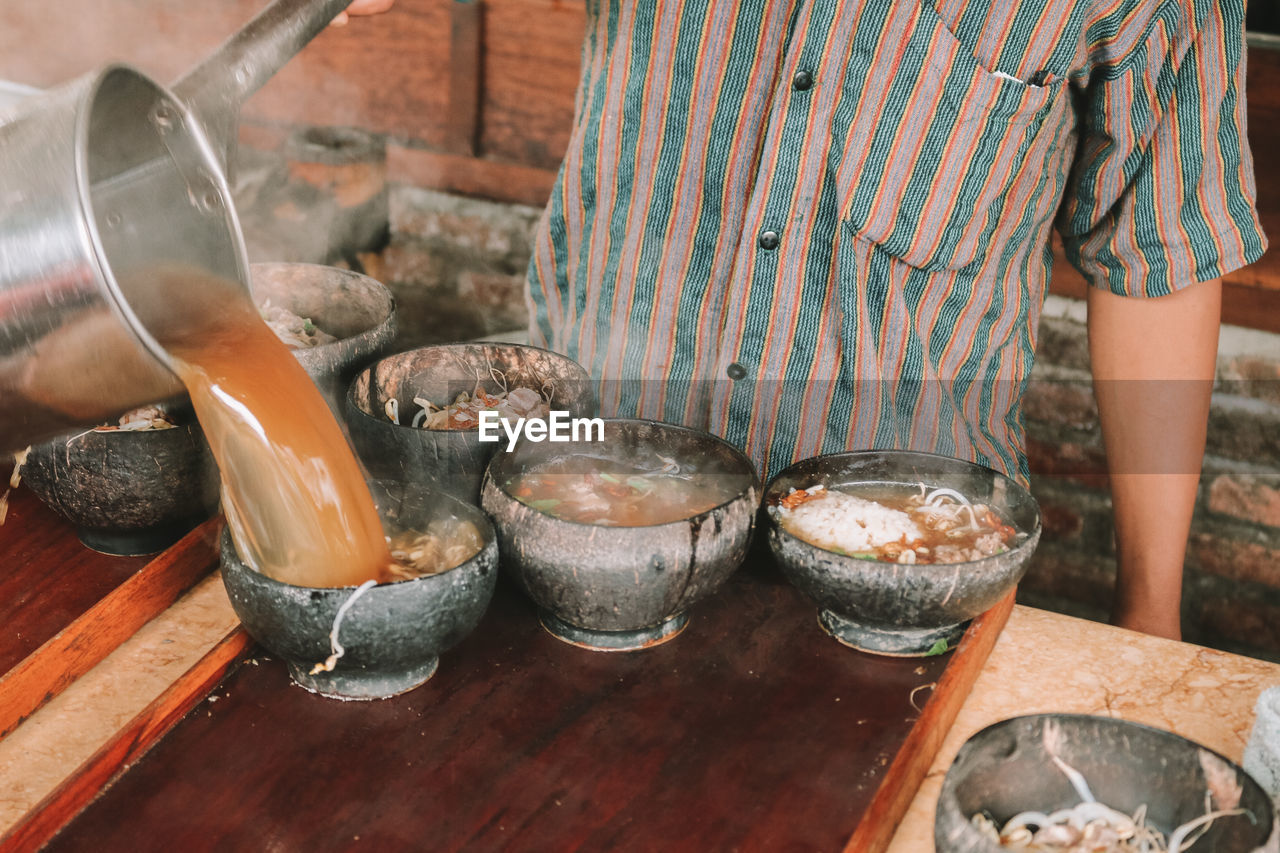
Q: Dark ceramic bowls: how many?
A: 7